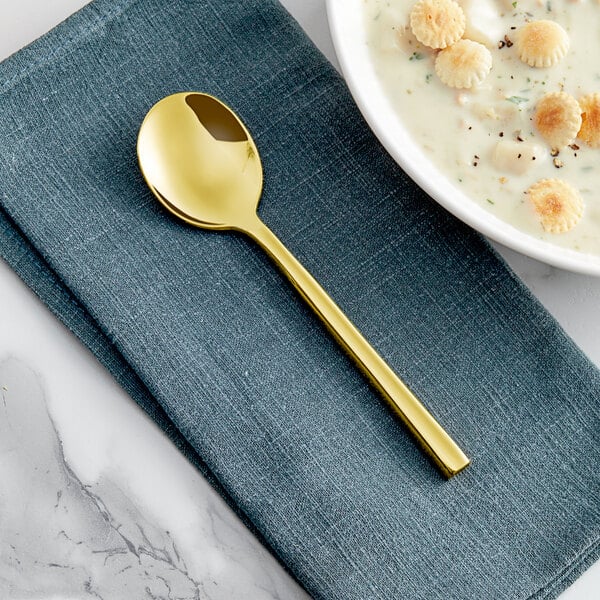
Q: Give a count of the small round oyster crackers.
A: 6